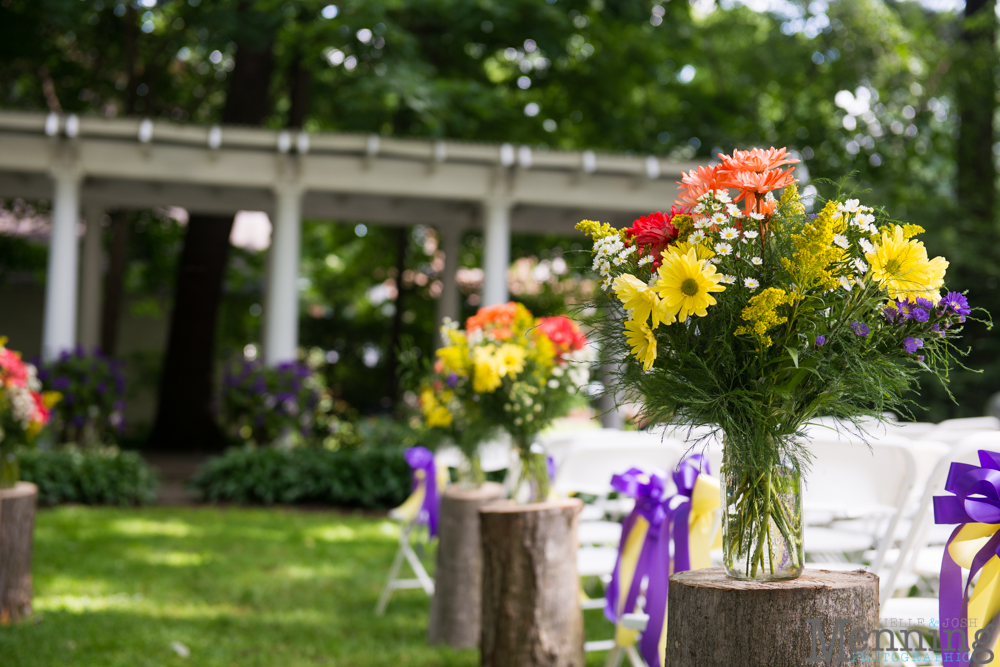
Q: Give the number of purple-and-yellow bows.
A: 4